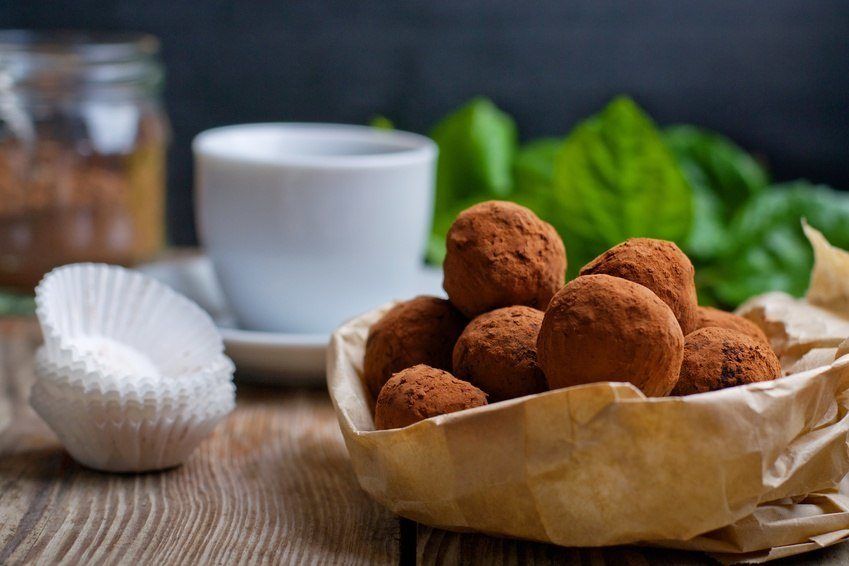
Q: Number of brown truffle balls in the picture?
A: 8